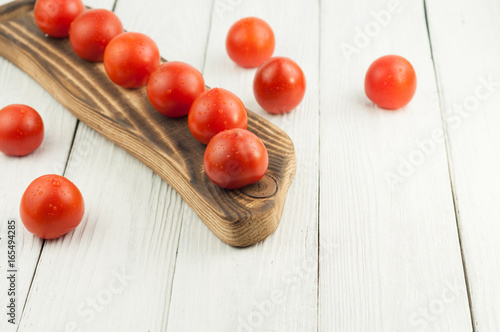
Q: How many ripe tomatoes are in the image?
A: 11